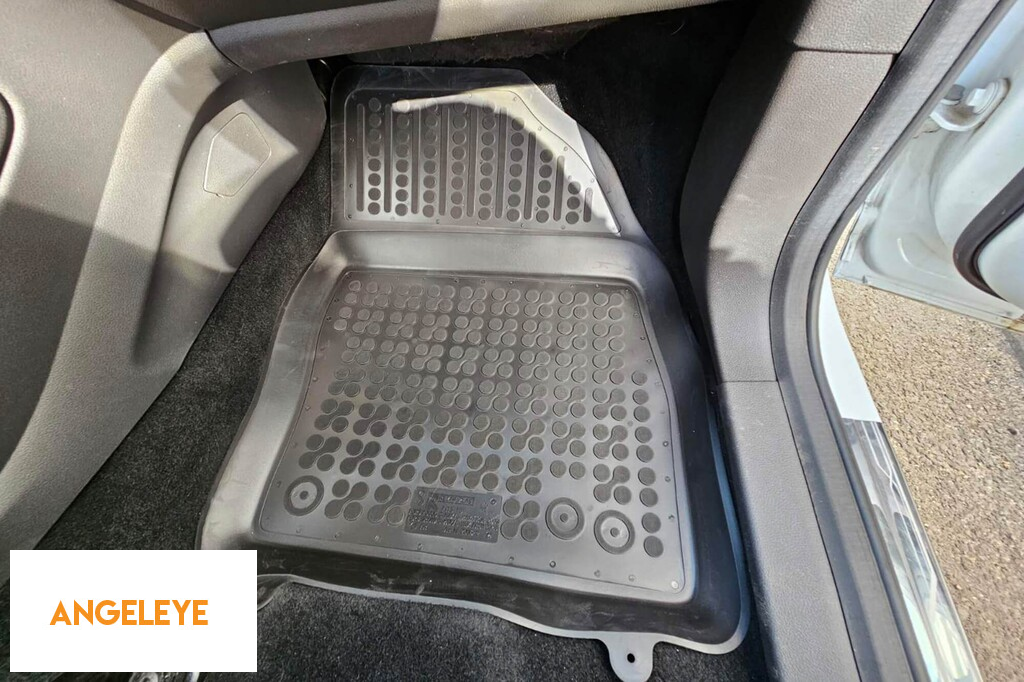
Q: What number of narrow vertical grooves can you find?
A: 9